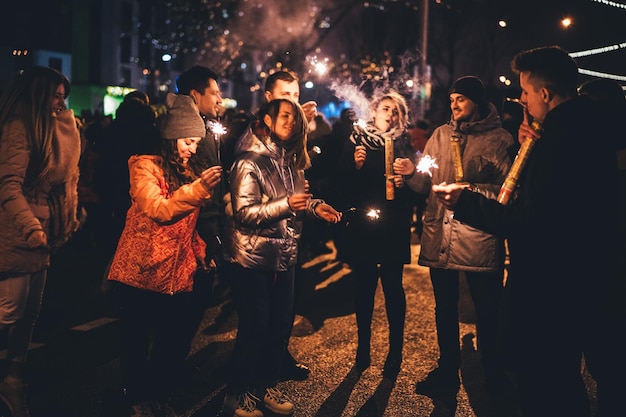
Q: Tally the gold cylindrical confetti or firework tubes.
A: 3